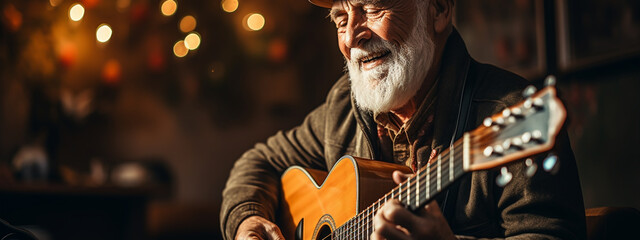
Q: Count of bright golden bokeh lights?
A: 8